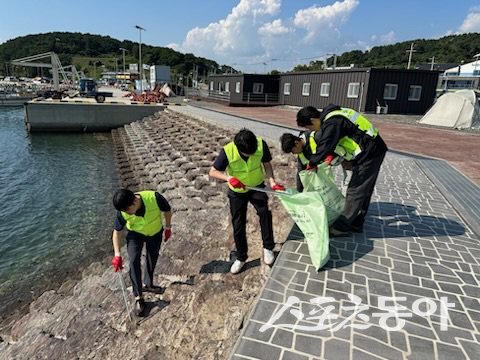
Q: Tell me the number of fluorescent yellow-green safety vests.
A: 4